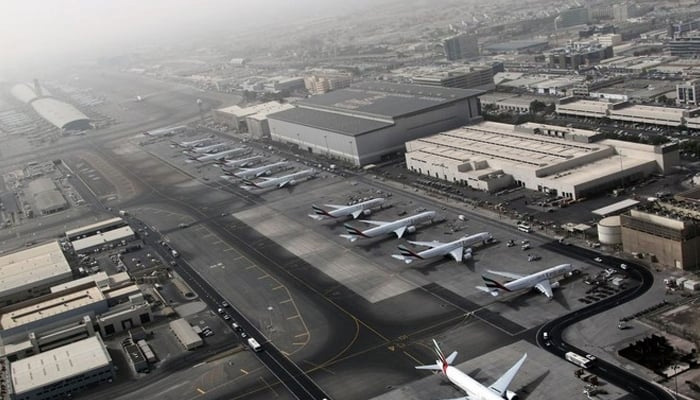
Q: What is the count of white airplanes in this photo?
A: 12